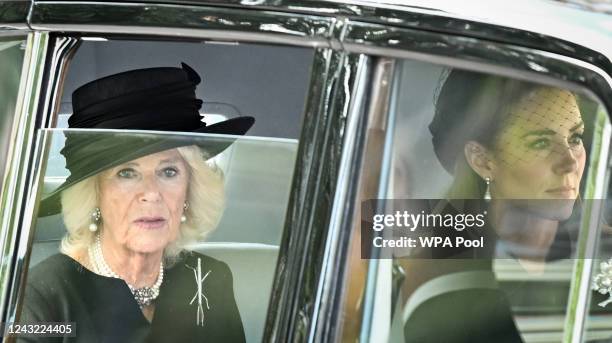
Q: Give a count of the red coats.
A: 0